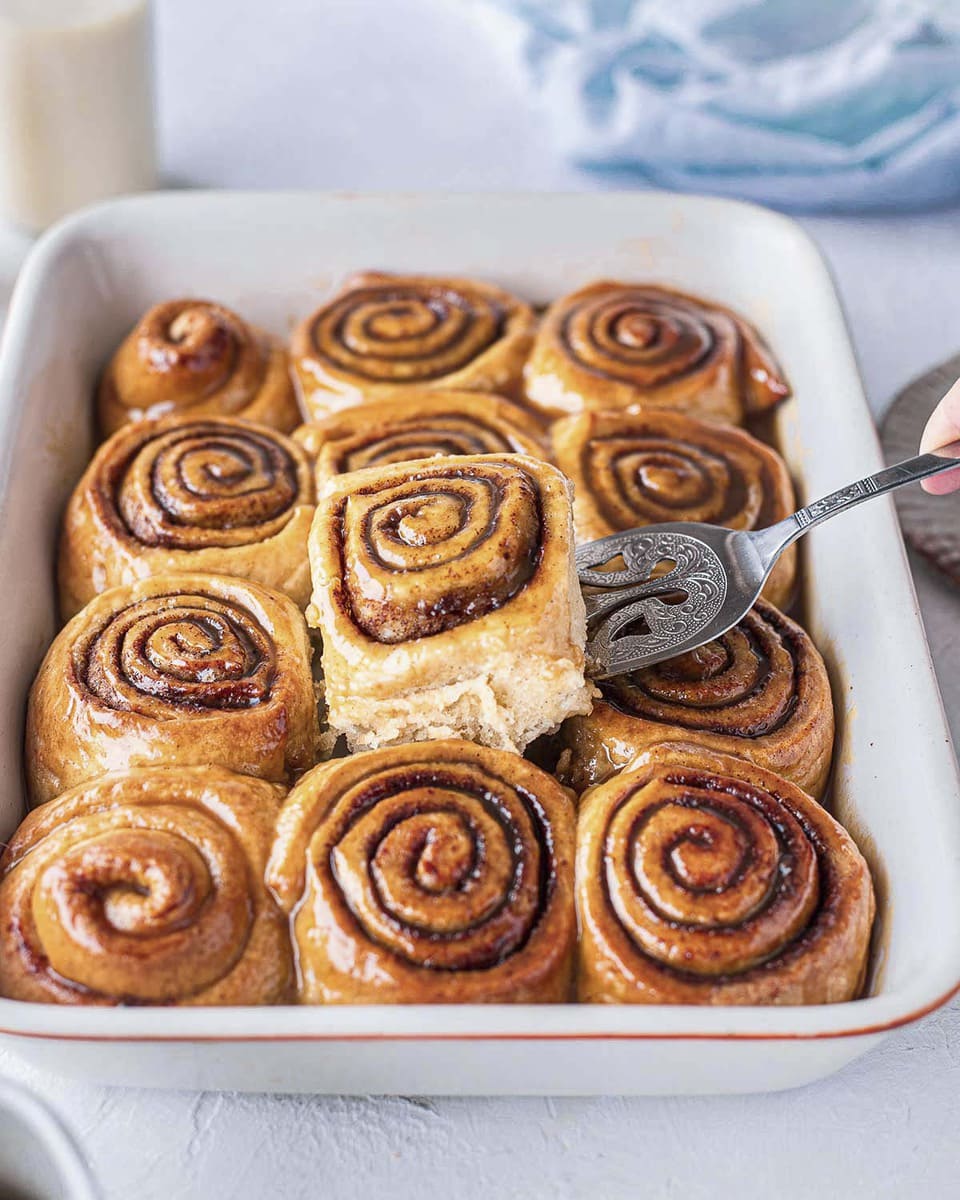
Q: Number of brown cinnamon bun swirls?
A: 12